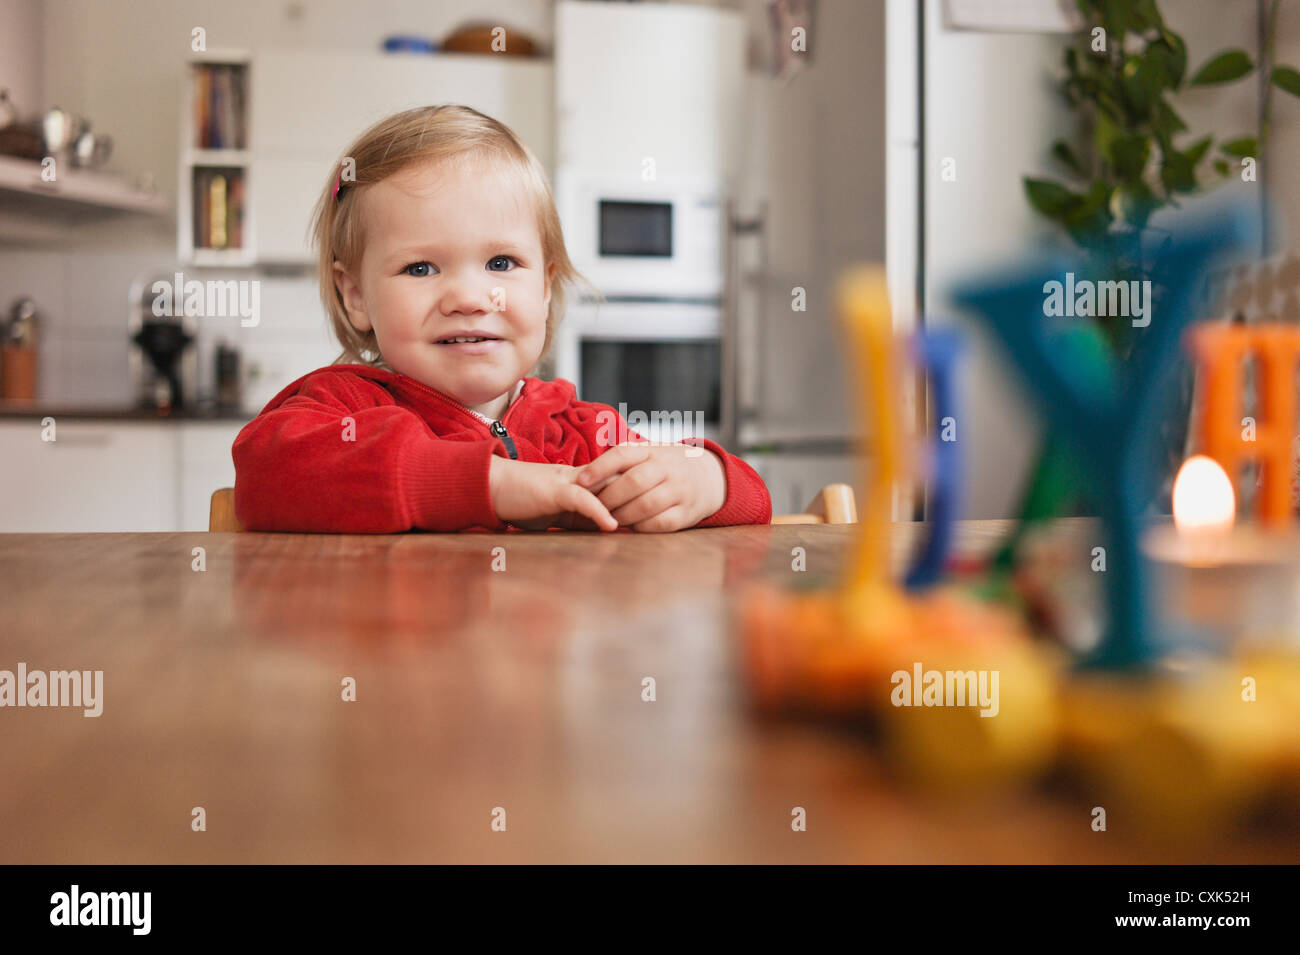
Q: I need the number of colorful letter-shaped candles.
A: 5